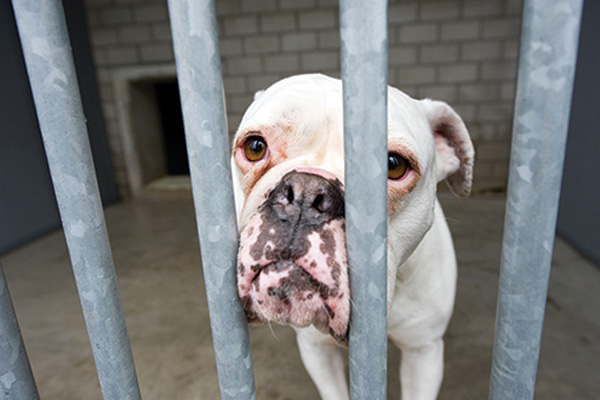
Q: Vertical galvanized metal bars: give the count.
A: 5